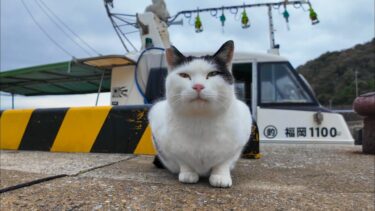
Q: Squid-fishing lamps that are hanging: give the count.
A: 5